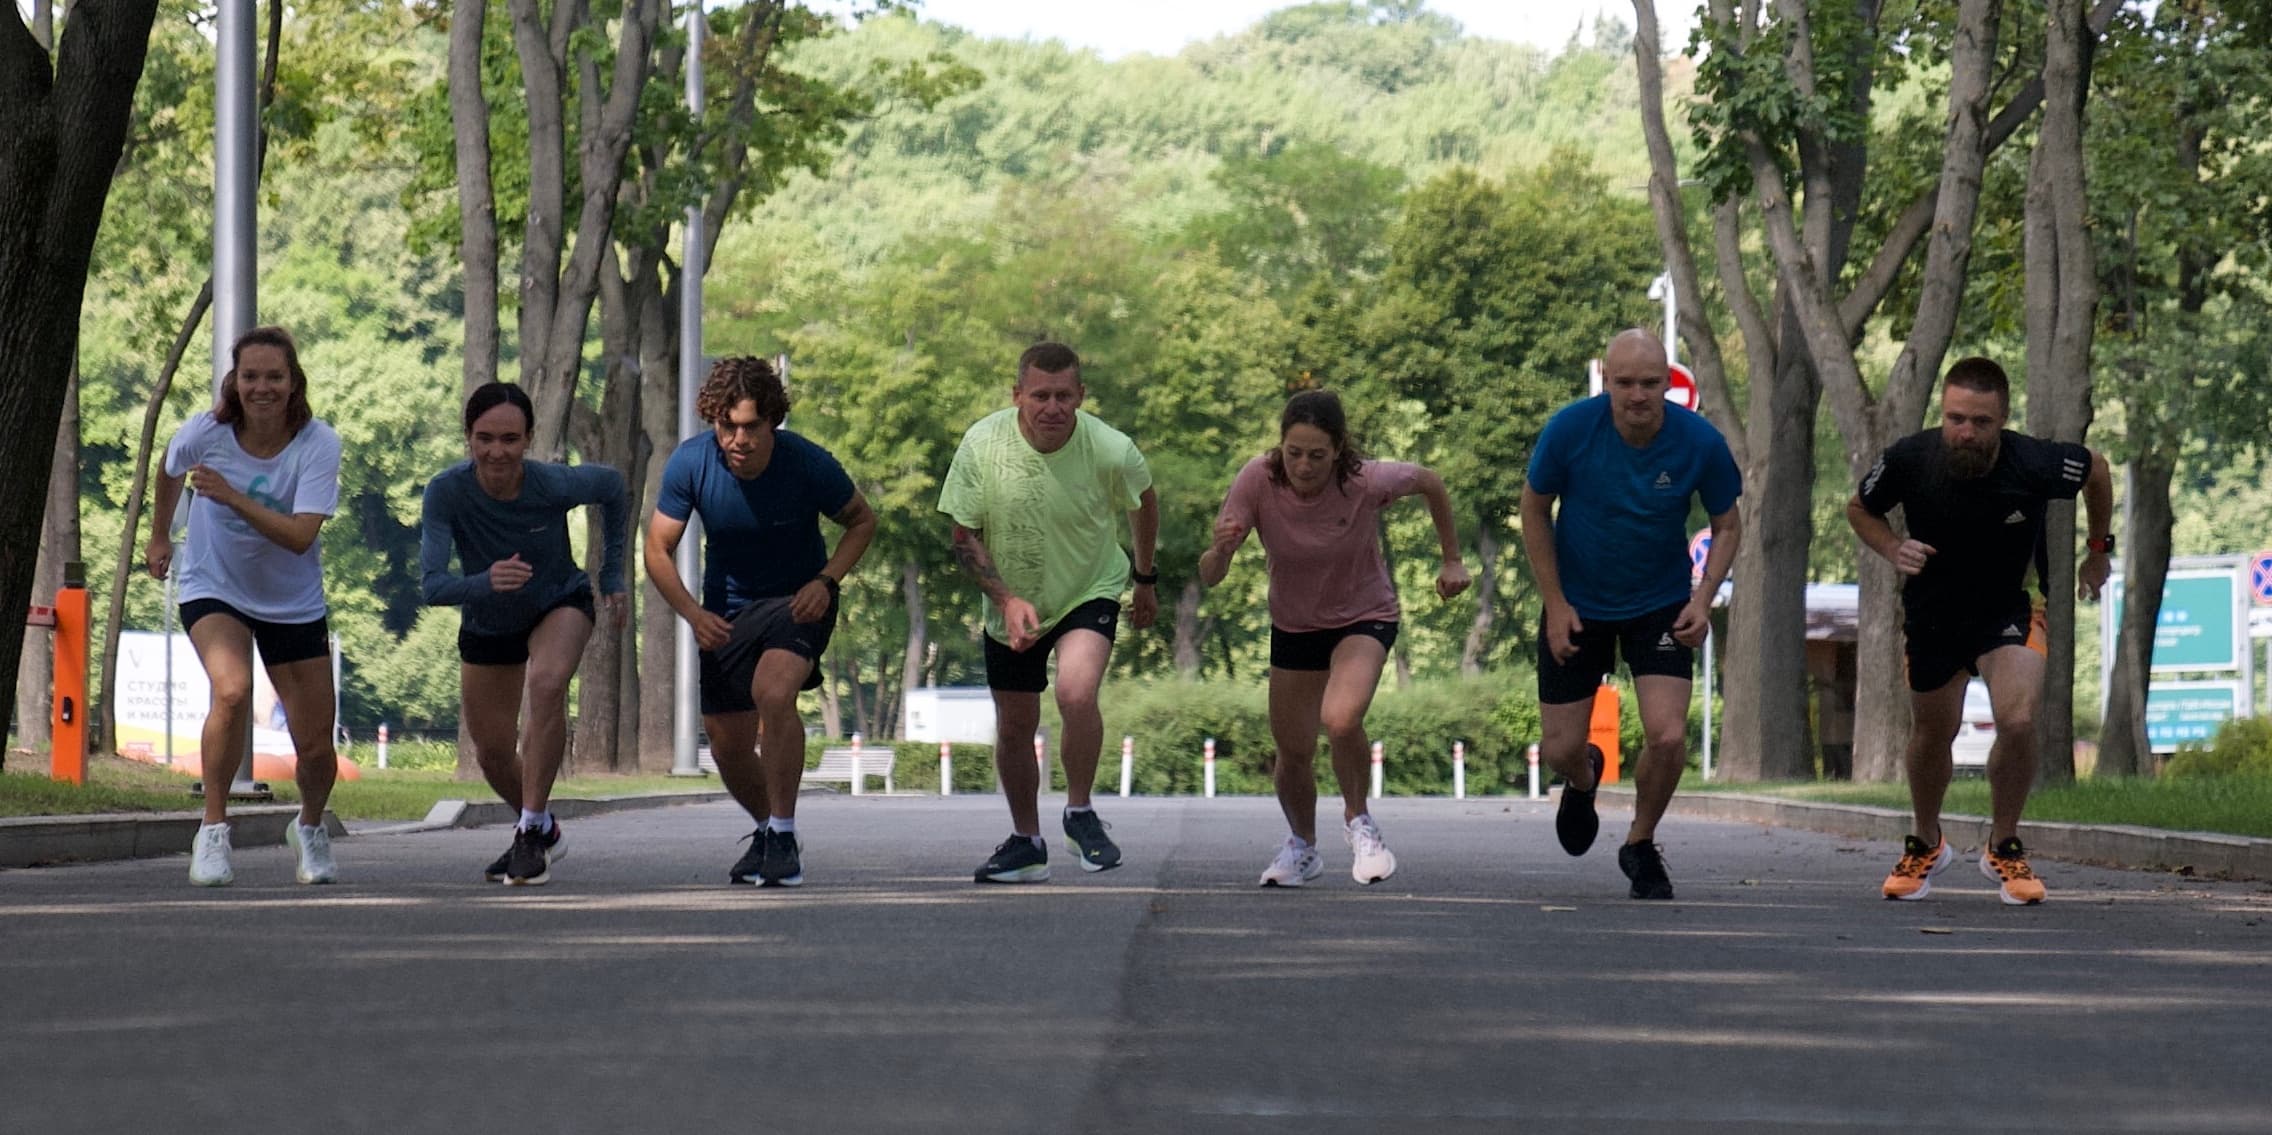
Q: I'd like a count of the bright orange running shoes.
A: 2